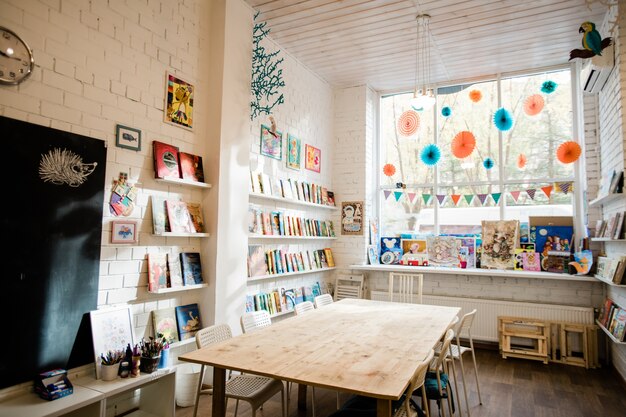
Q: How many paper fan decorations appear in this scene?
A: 12